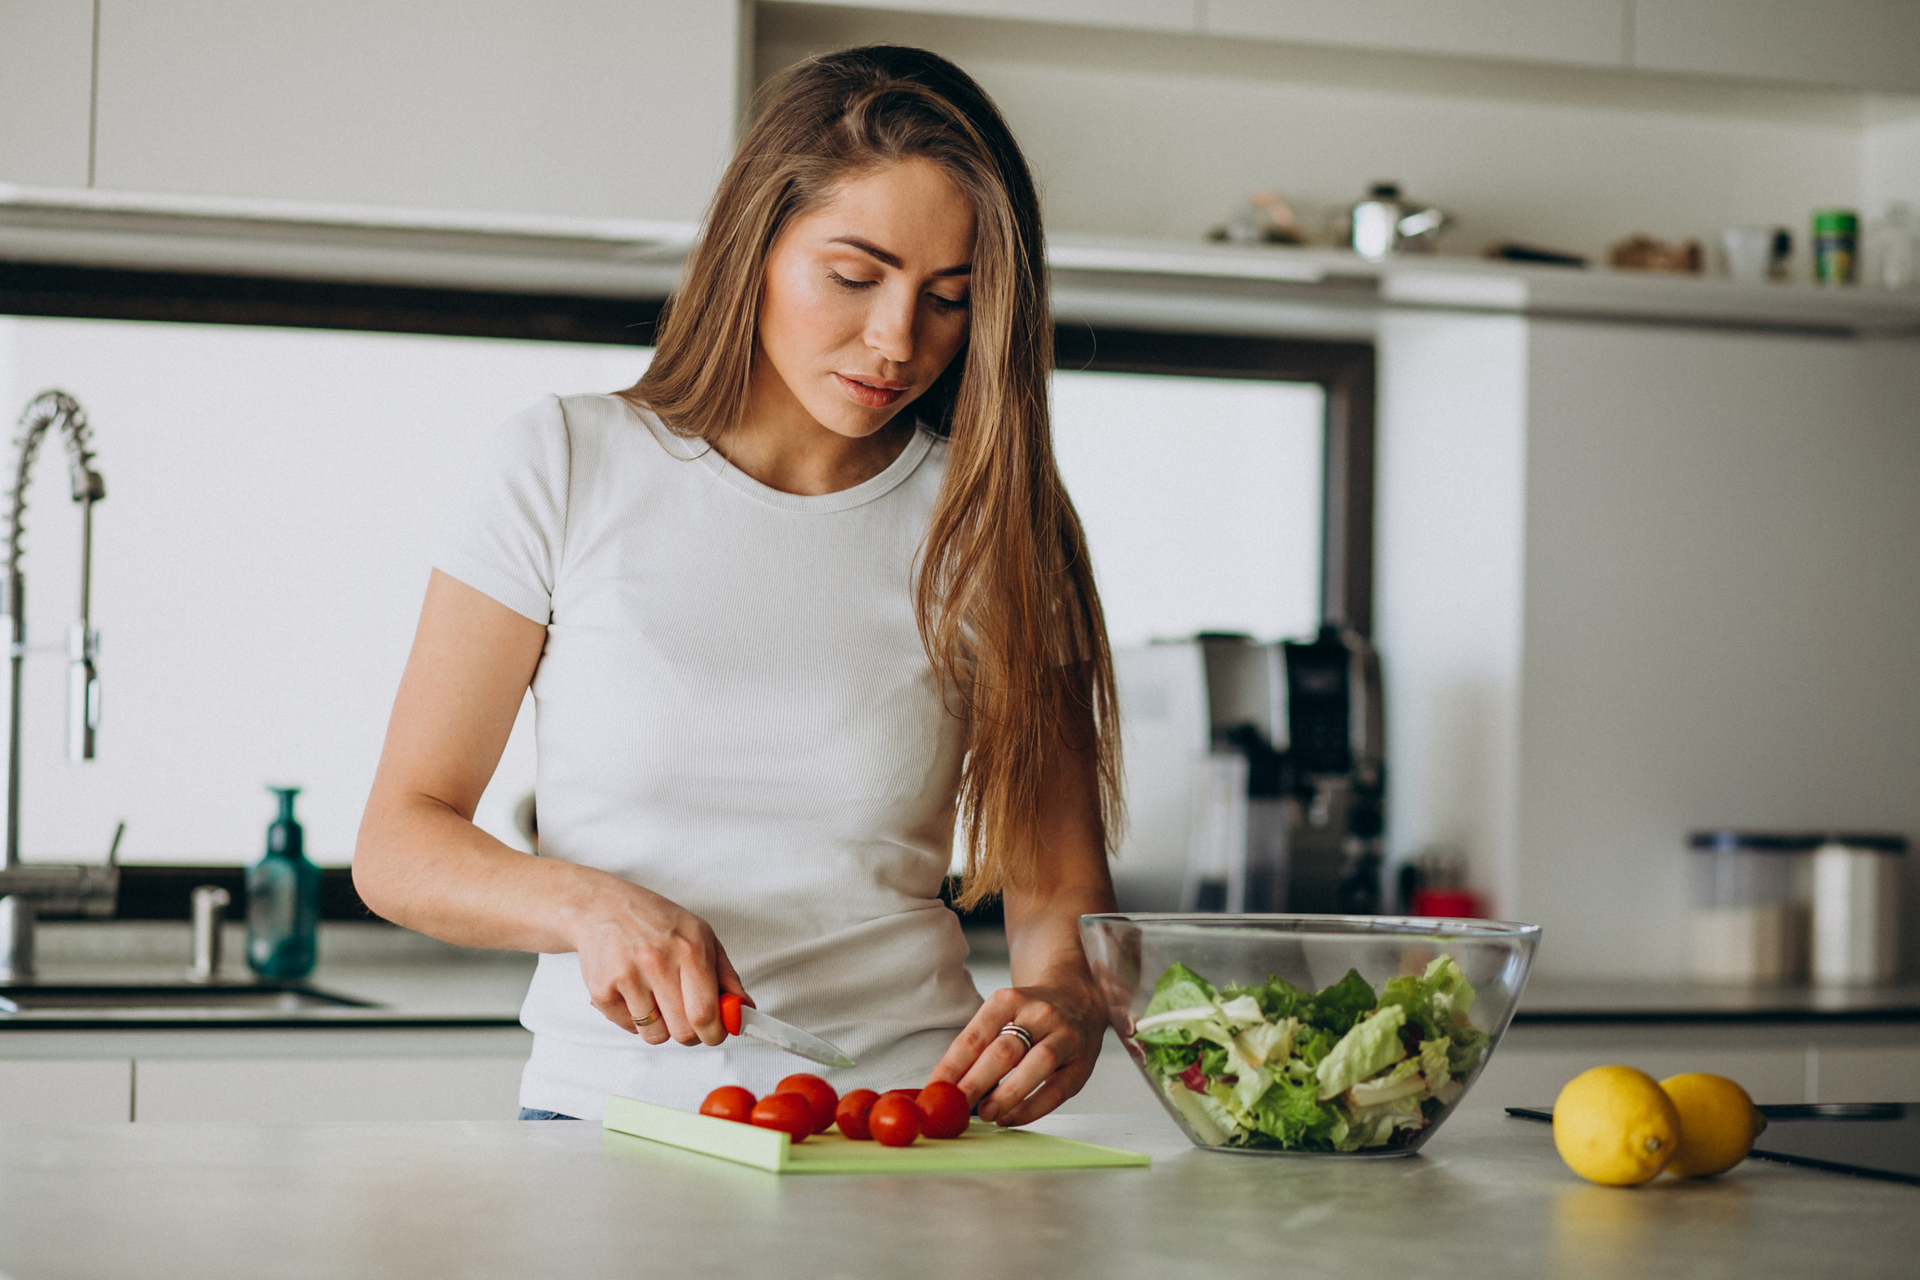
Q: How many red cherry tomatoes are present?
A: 7